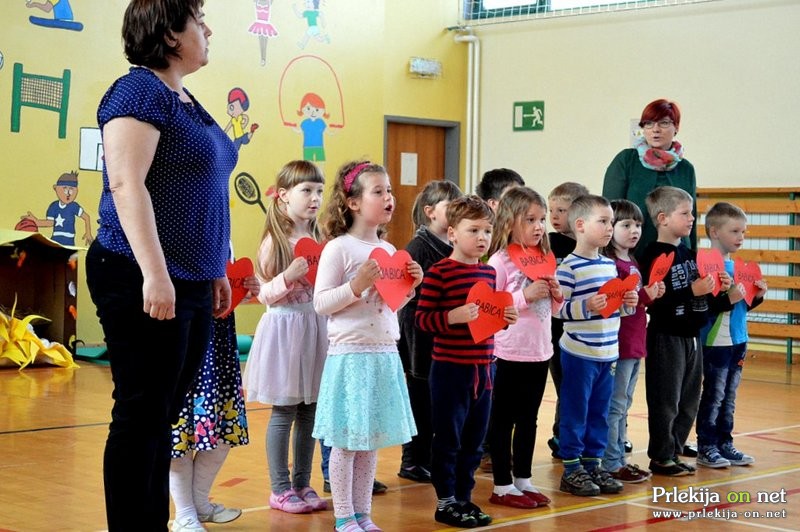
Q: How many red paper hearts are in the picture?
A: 9